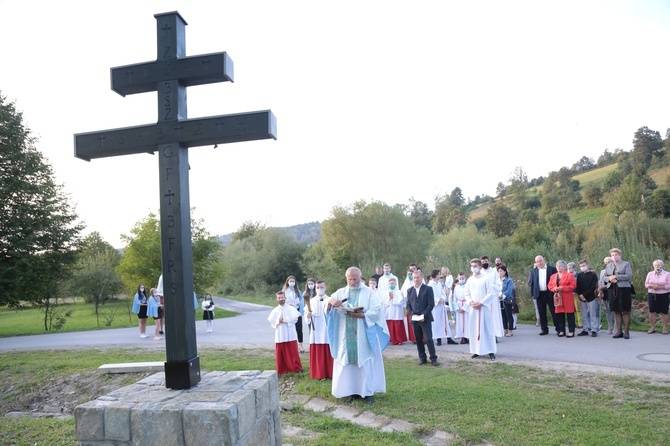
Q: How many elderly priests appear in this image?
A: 1